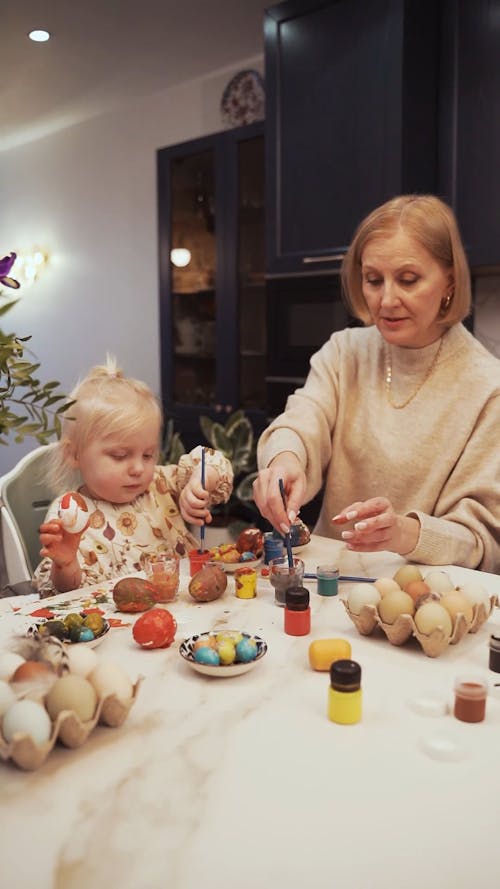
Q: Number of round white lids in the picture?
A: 2